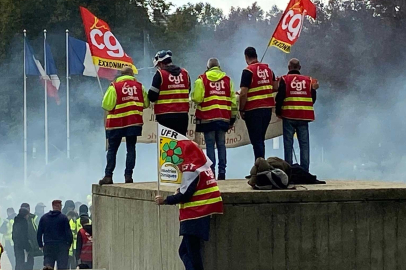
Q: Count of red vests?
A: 7